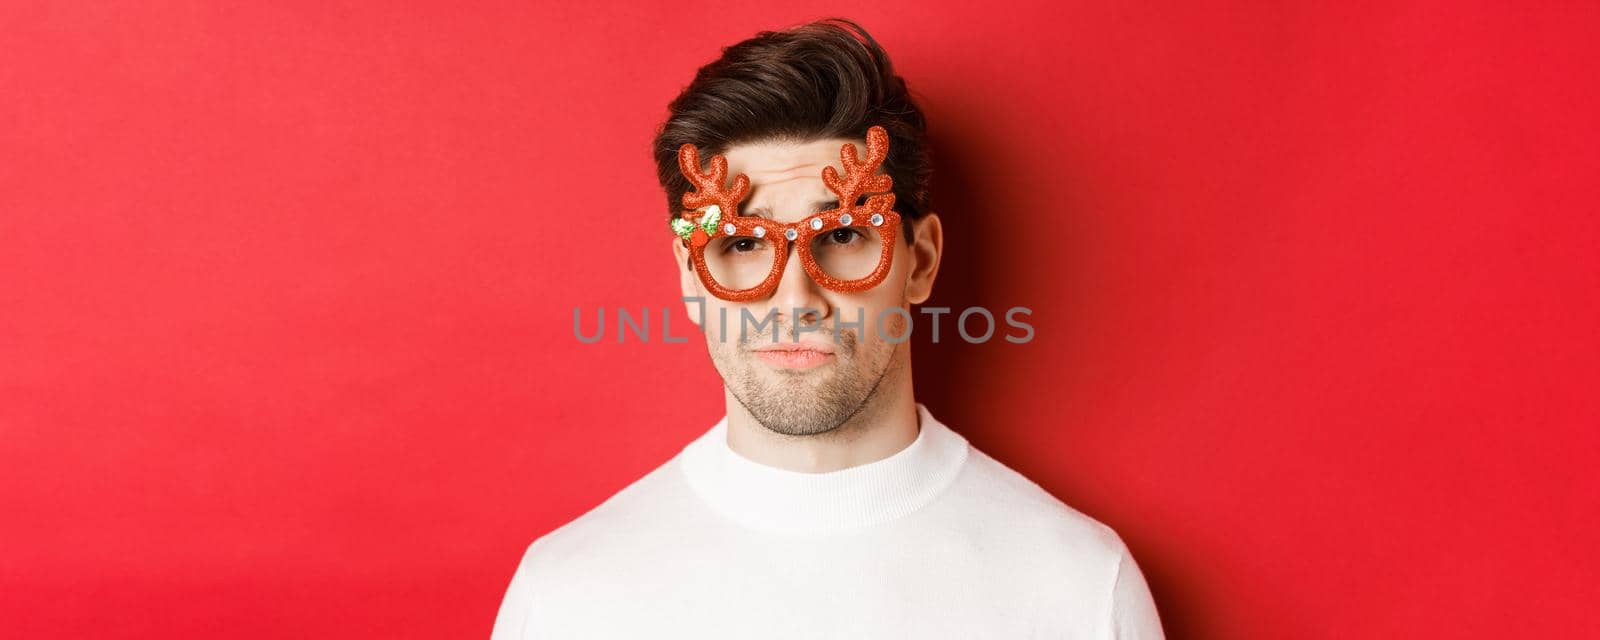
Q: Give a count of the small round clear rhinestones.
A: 6